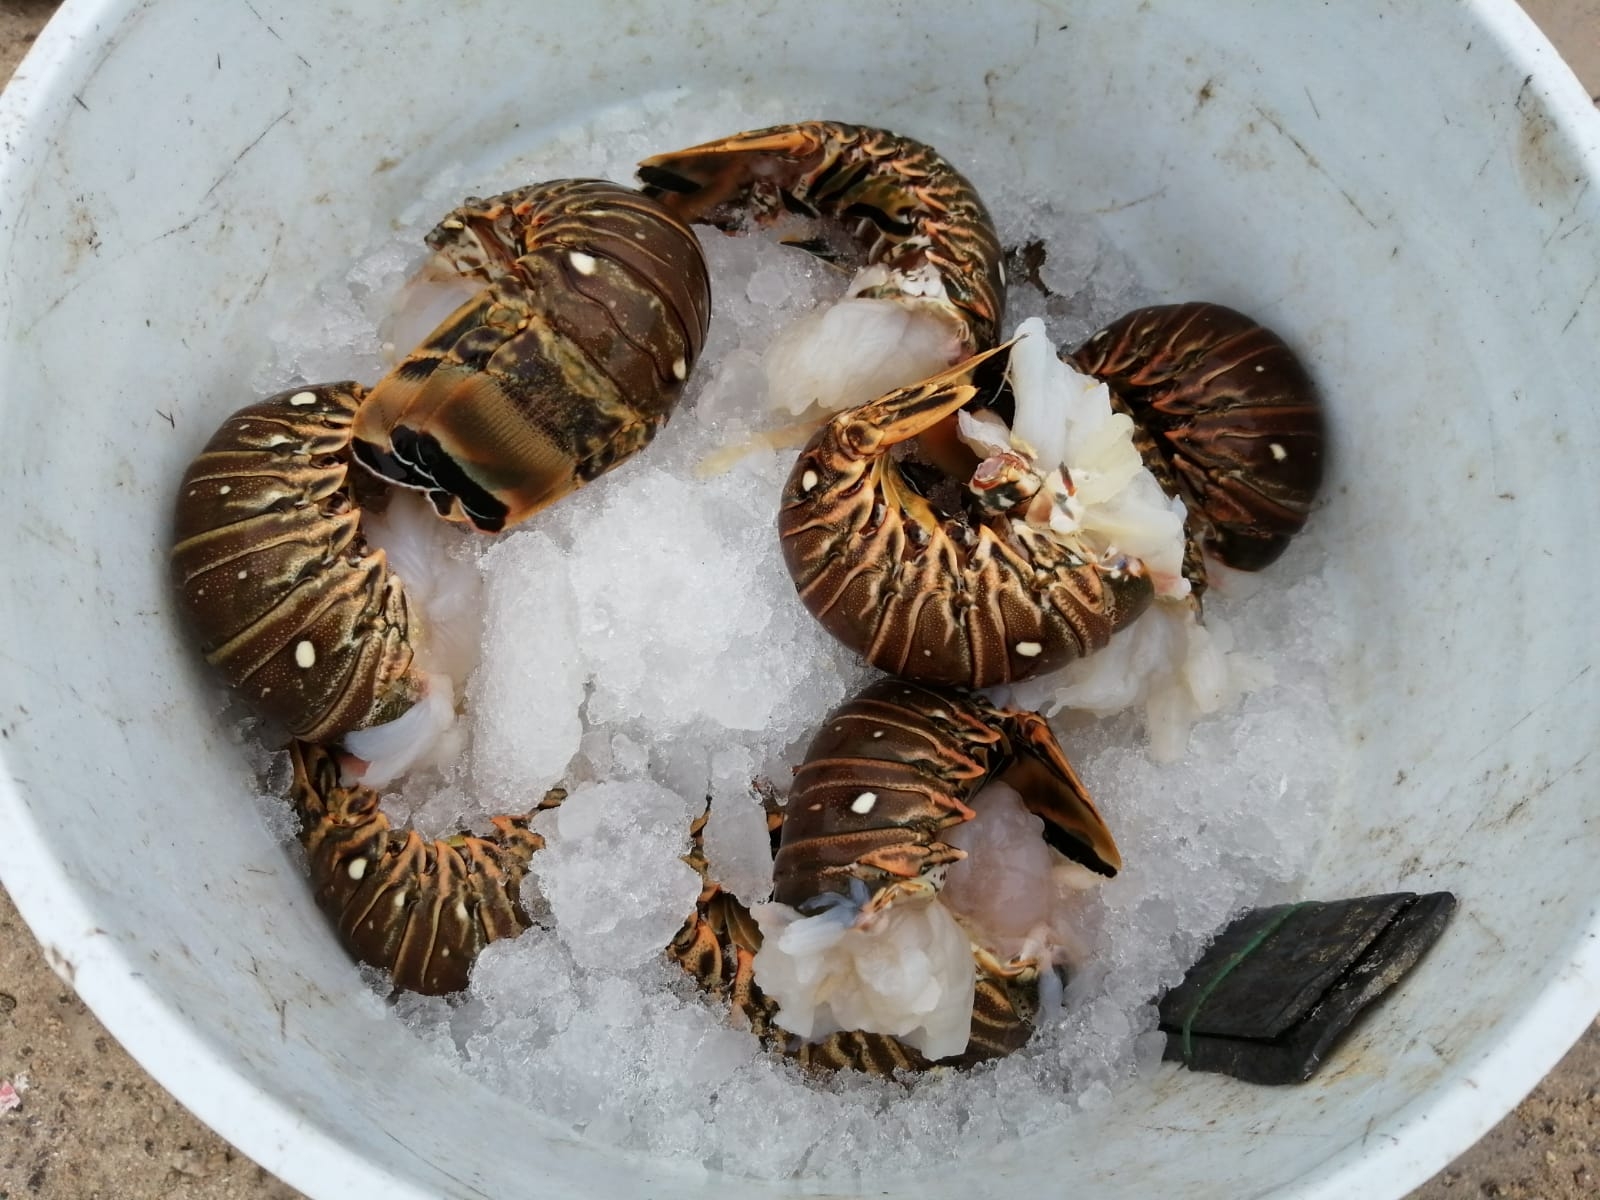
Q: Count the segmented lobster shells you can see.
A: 8